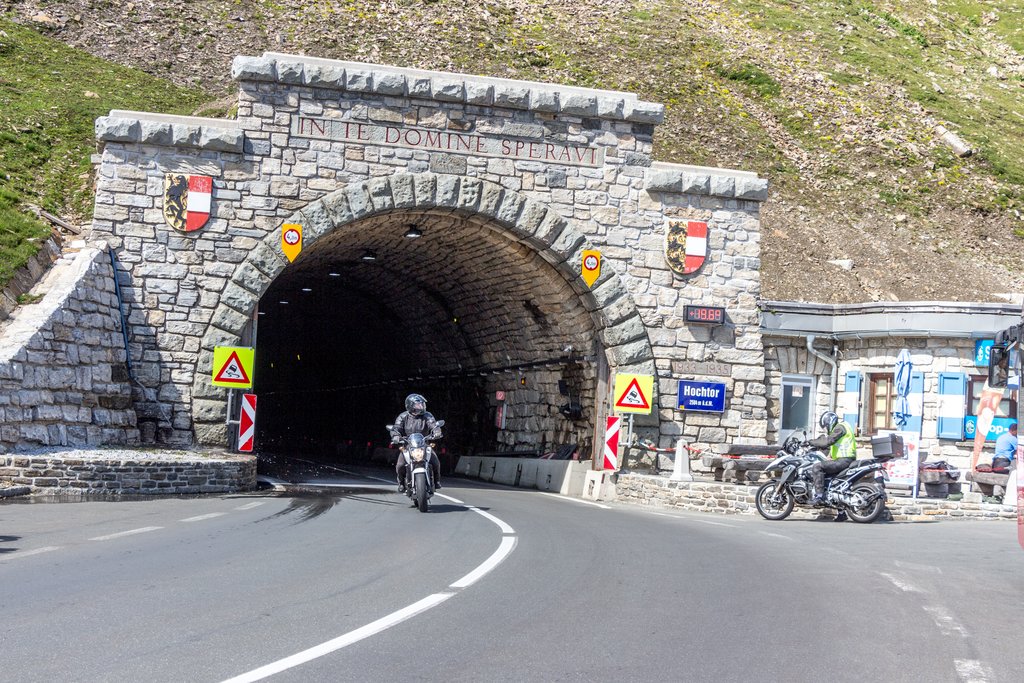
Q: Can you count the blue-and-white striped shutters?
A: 3